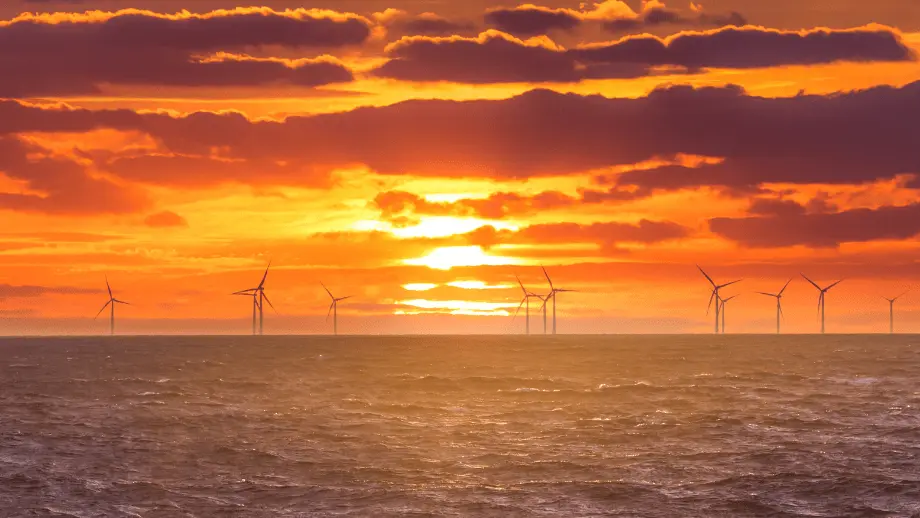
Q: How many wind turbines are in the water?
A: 12